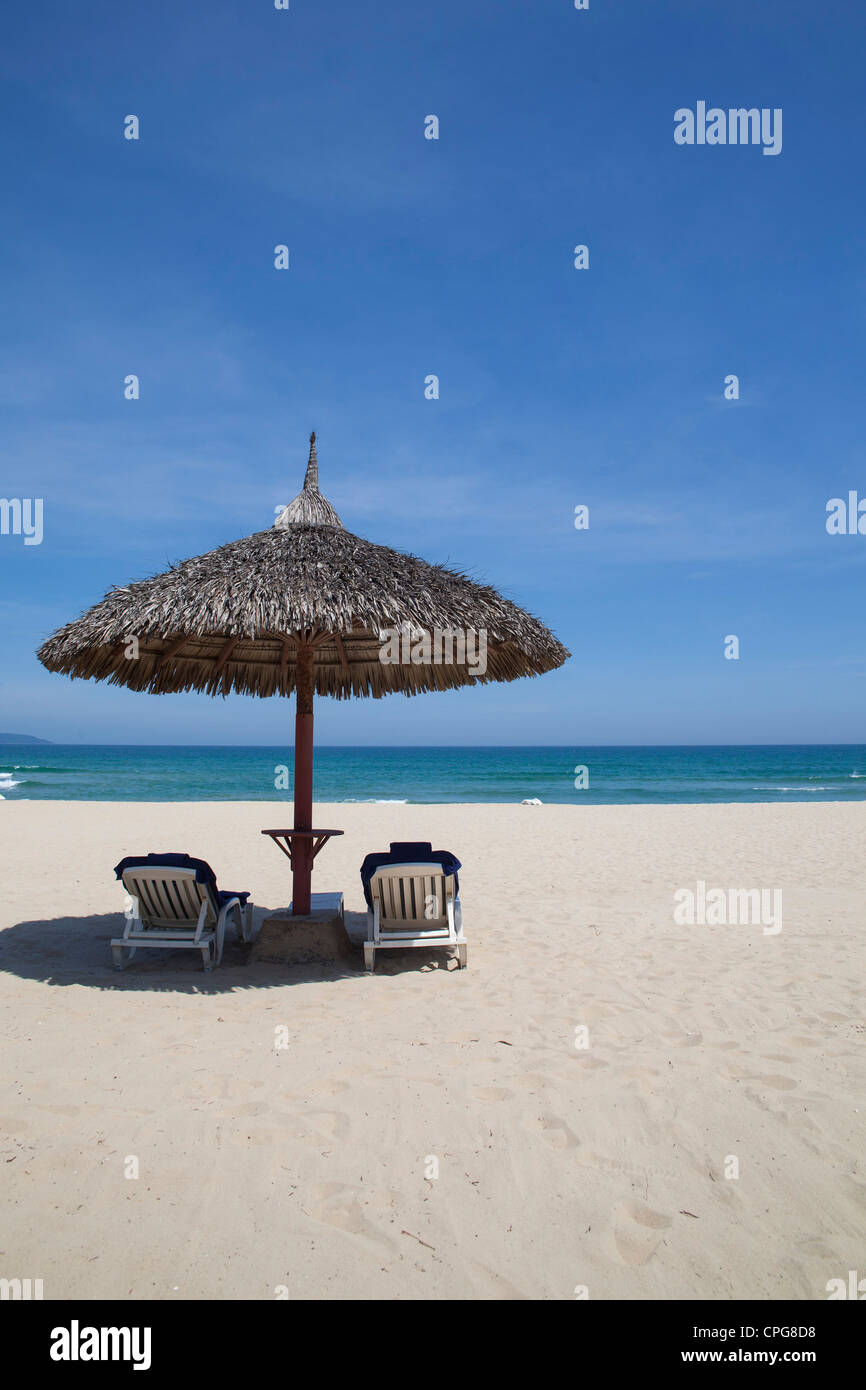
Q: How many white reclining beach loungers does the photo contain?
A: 2